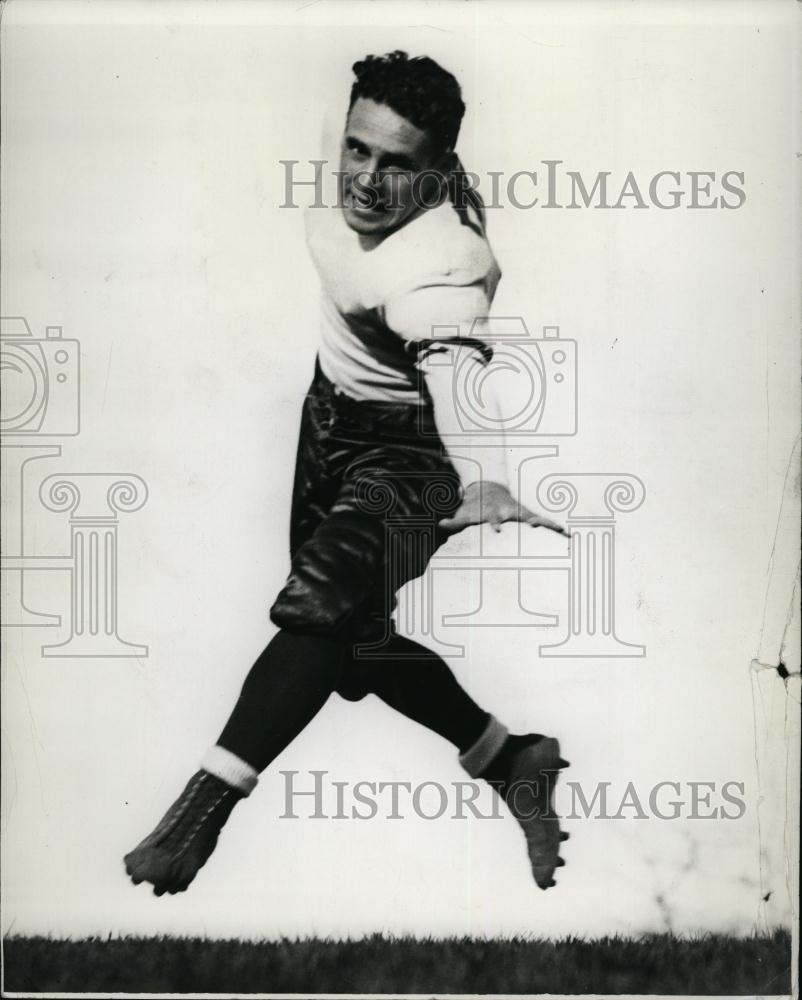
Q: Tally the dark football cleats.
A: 2